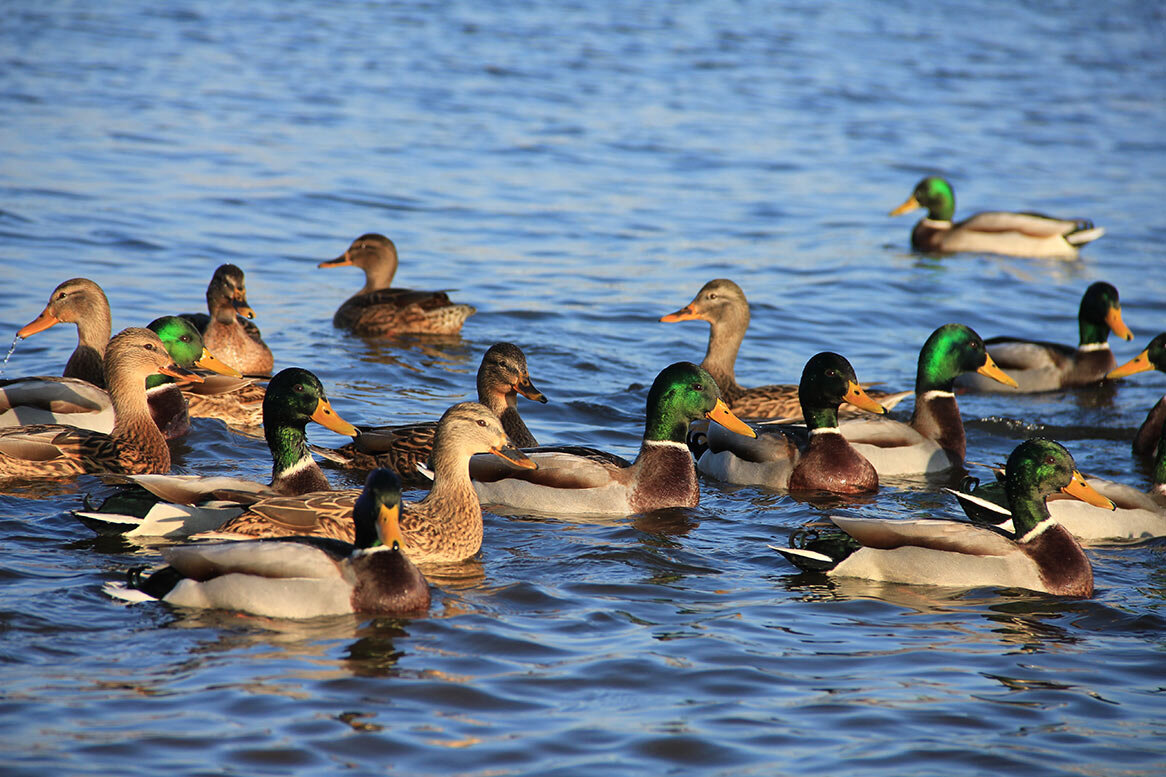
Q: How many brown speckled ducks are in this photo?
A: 7